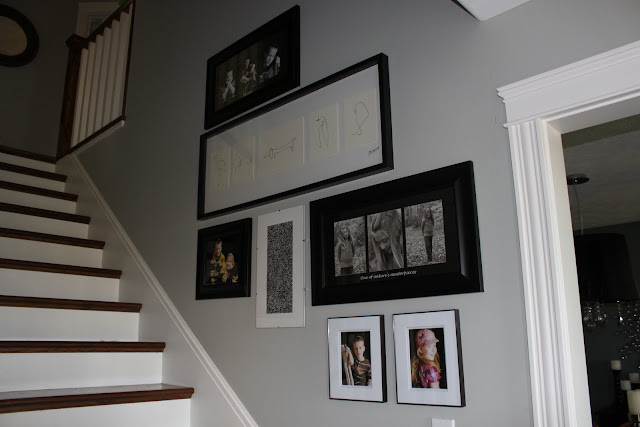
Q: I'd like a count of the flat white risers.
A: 9